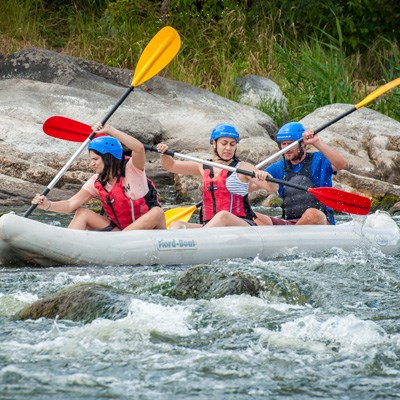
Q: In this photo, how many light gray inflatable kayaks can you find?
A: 1